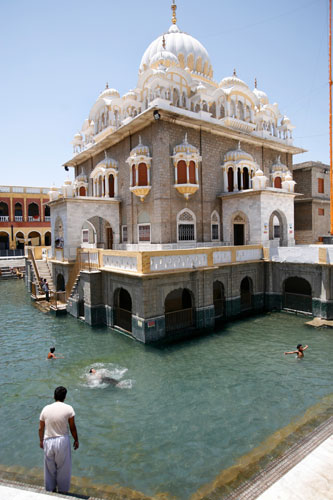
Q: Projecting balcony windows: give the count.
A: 6